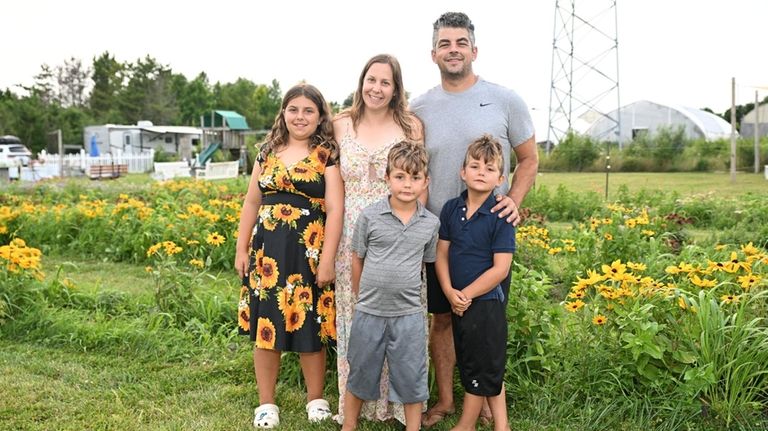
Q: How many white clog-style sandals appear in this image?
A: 2